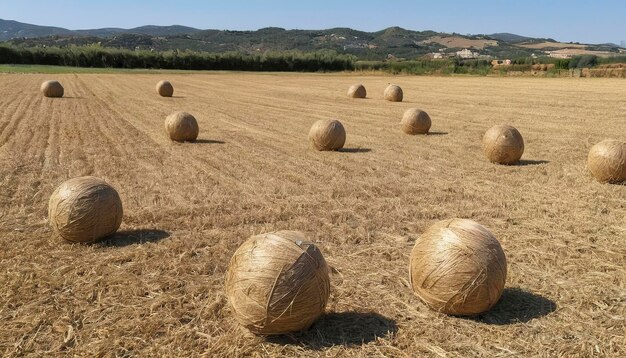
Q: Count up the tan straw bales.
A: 12